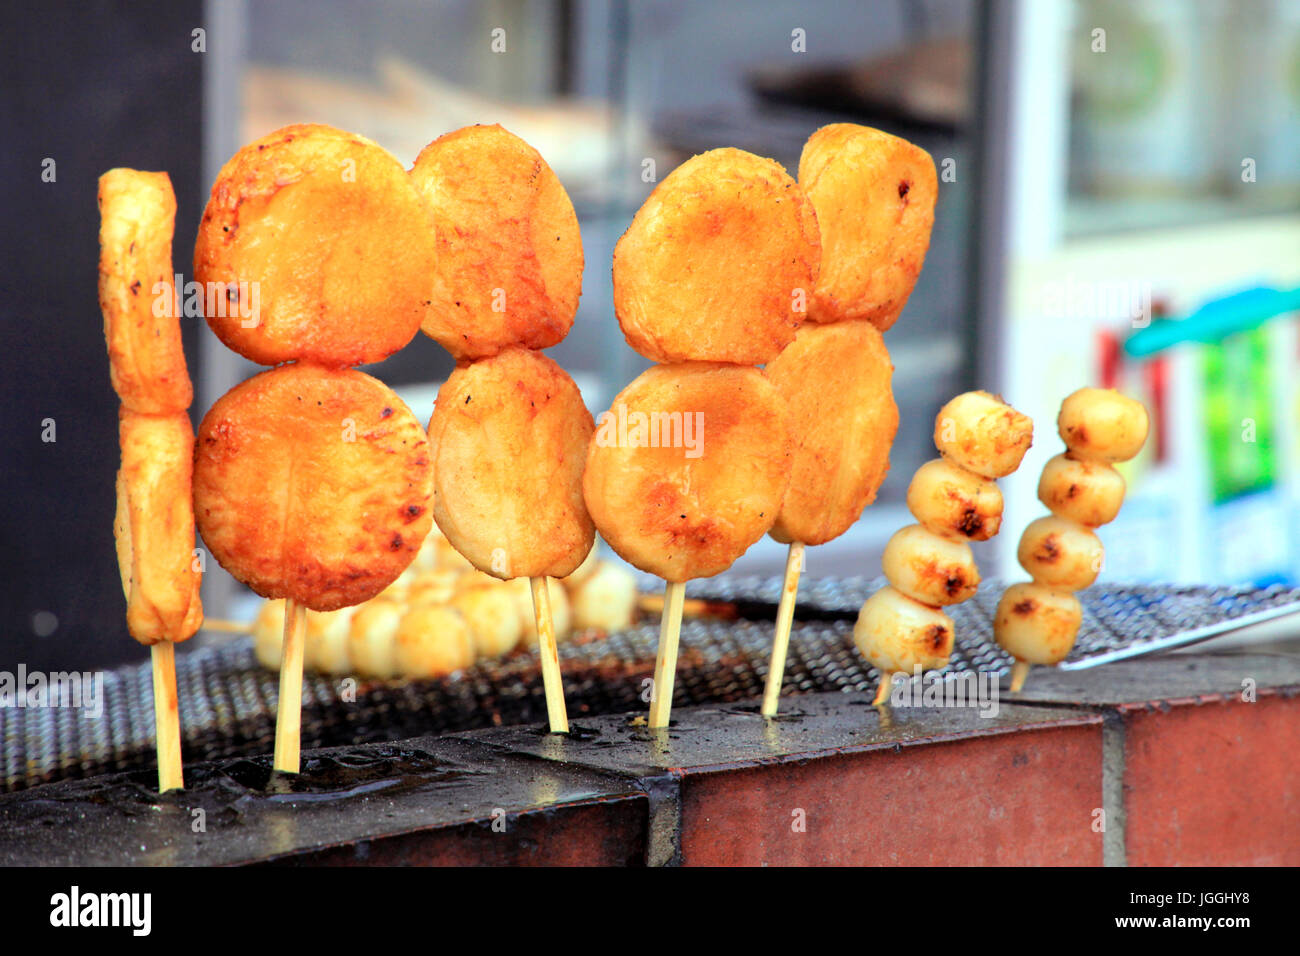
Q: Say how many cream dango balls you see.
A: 8